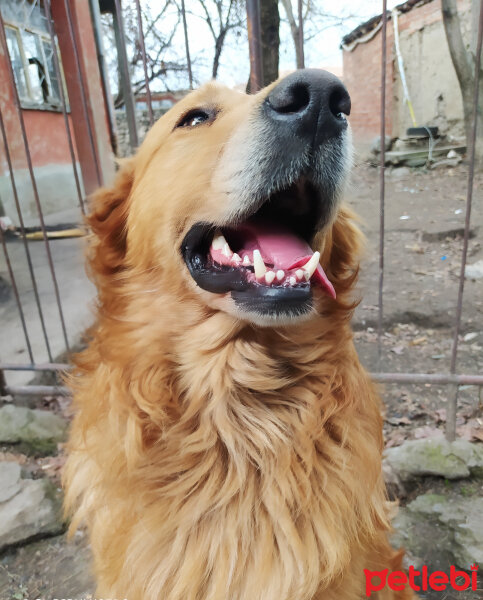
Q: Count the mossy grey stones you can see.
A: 4